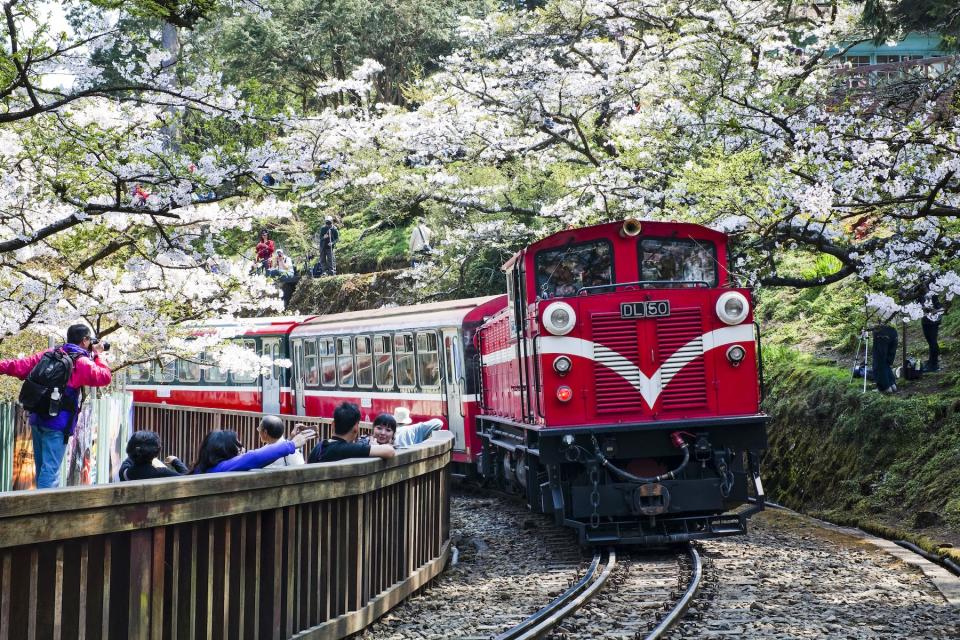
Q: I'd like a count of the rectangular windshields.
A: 2